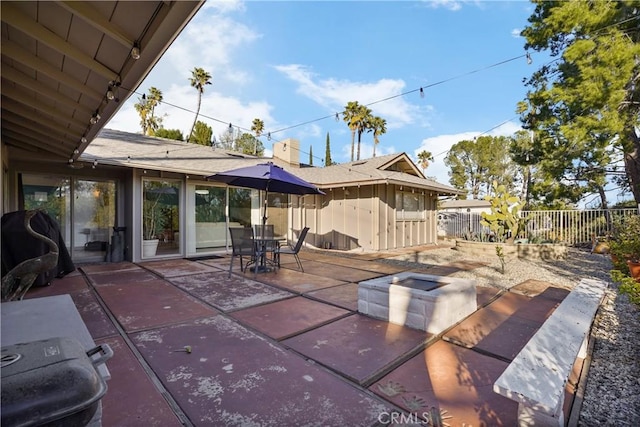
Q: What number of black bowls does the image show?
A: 0